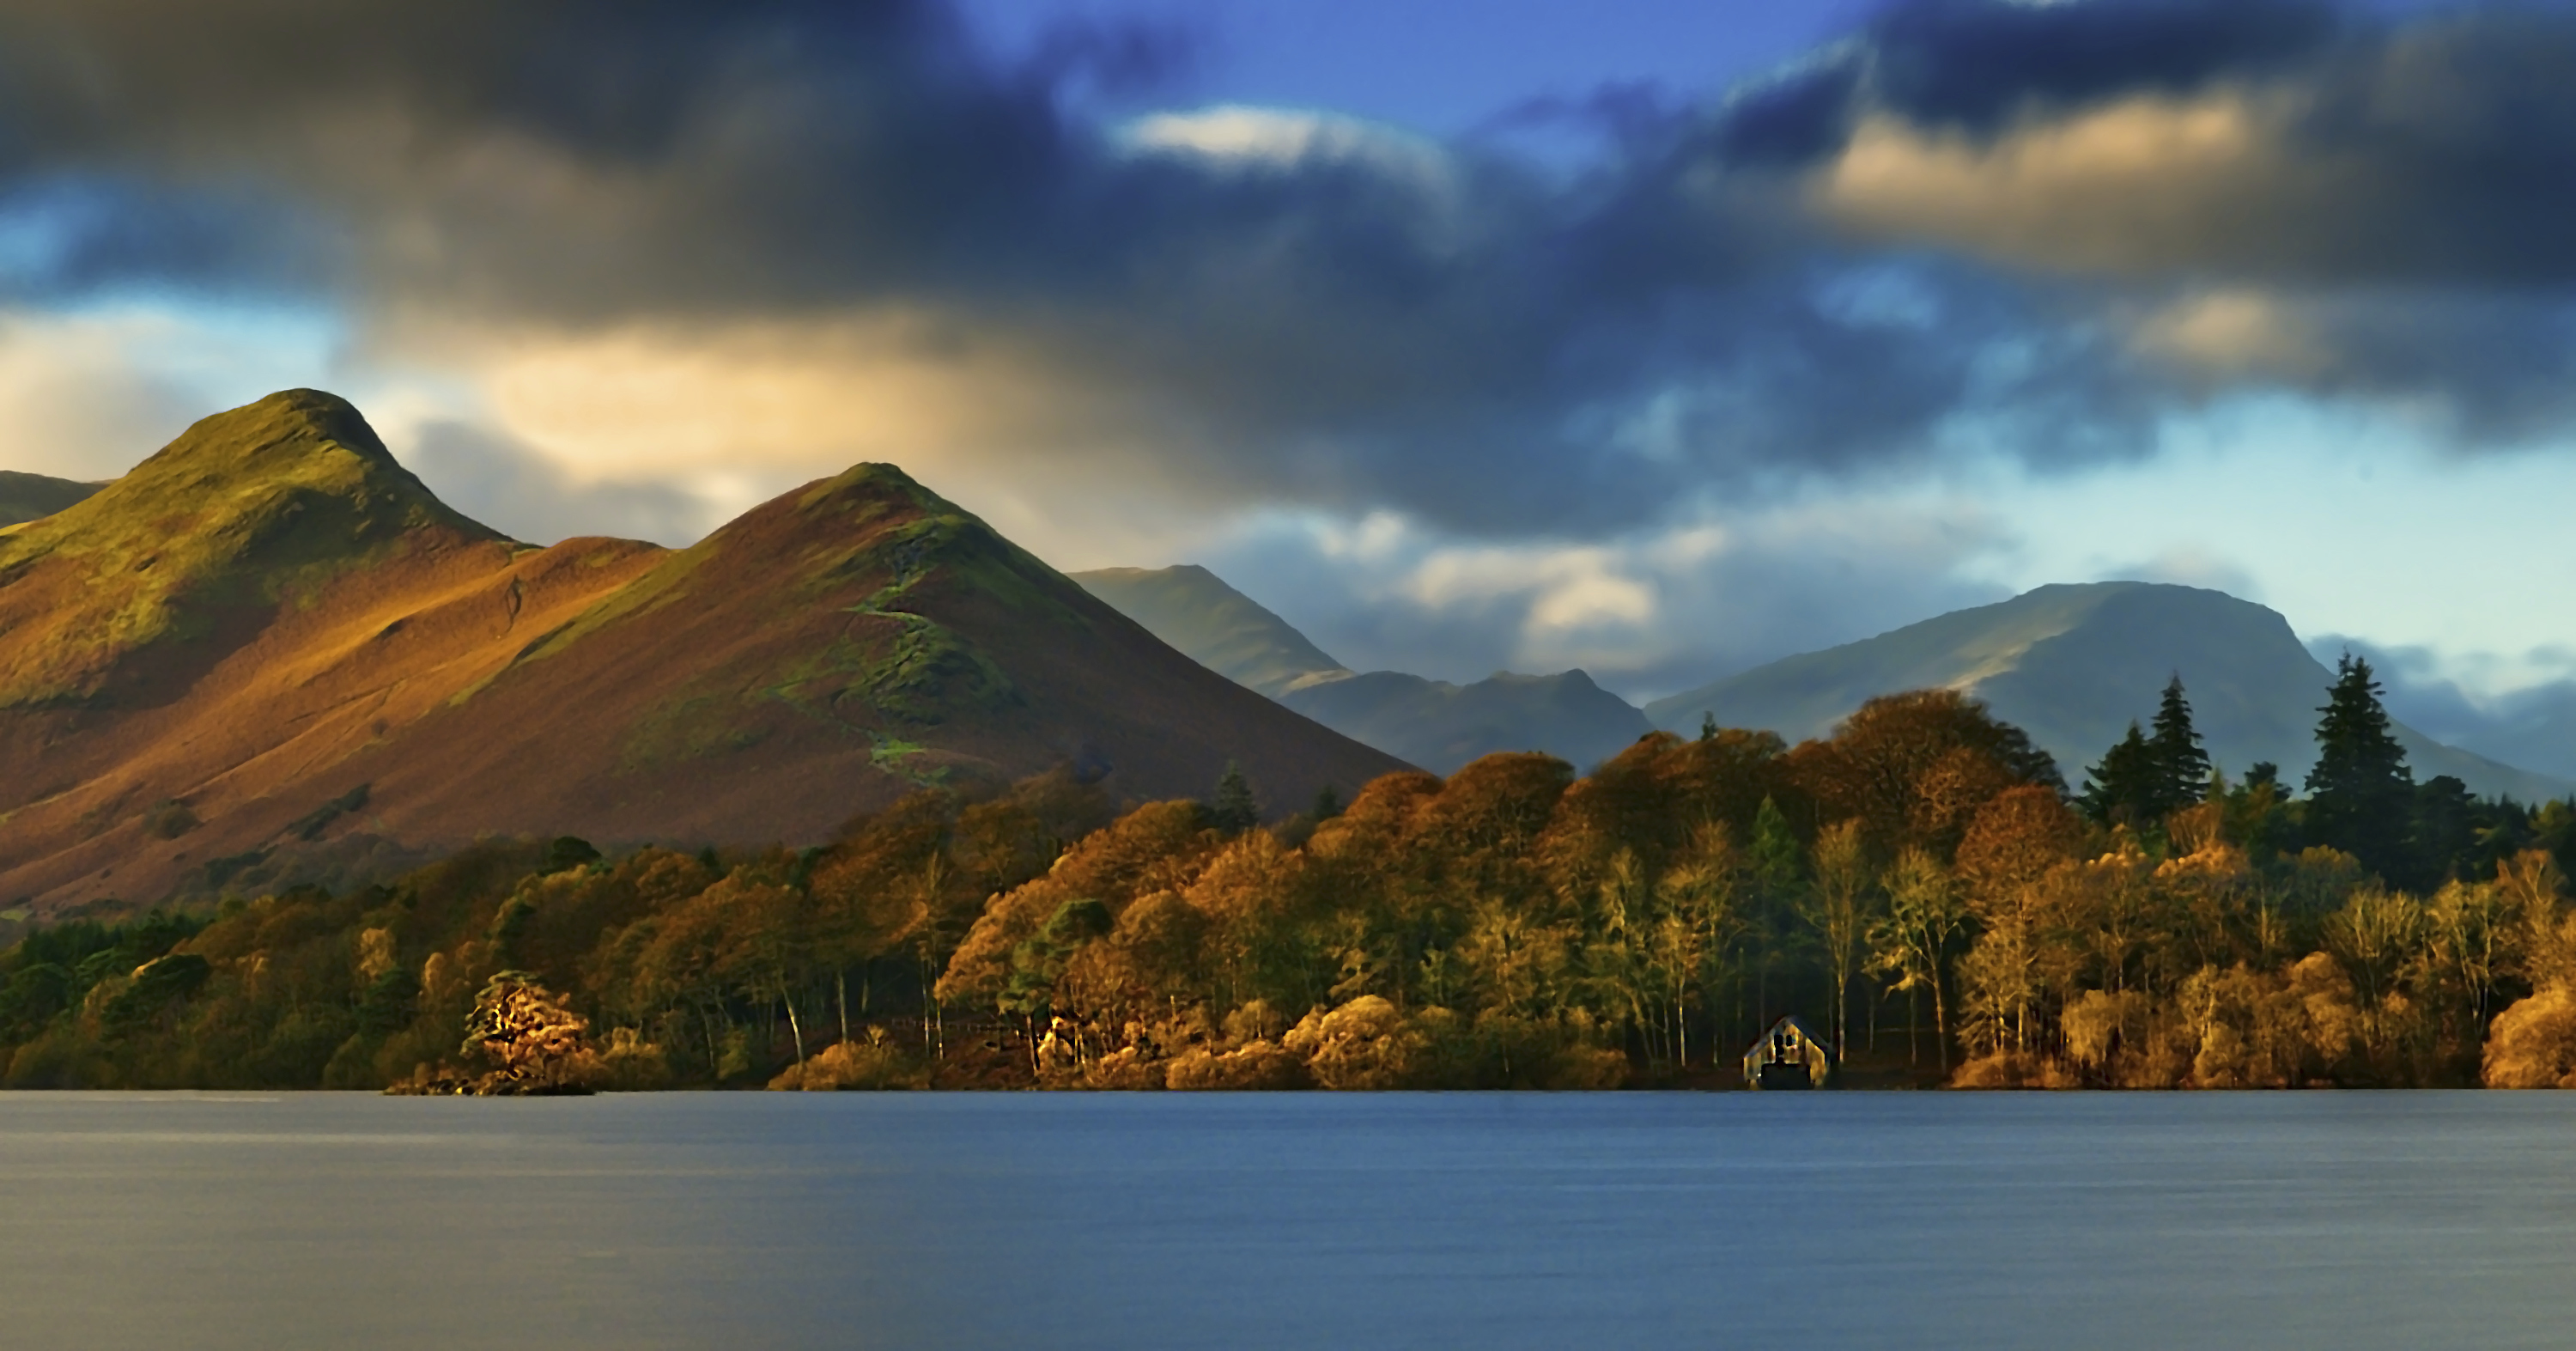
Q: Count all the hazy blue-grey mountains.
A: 3